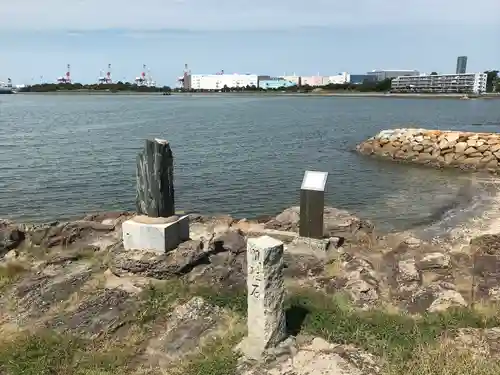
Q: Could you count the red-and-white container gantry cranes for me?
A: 4